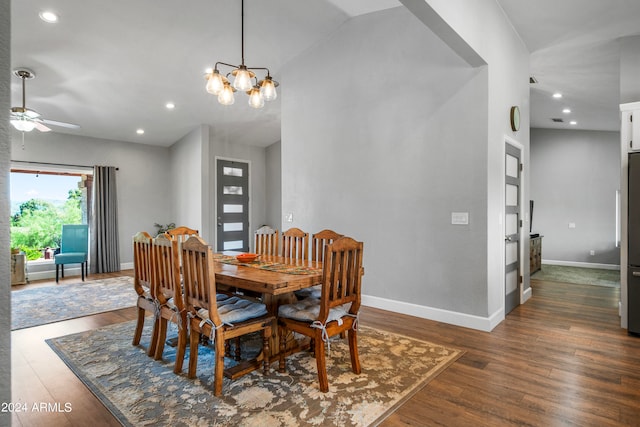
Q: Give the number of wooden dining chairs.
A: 8